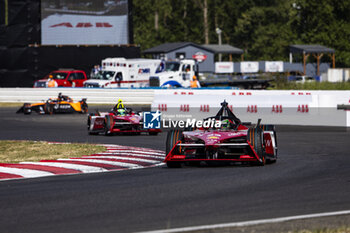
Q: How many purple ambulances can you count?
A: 0